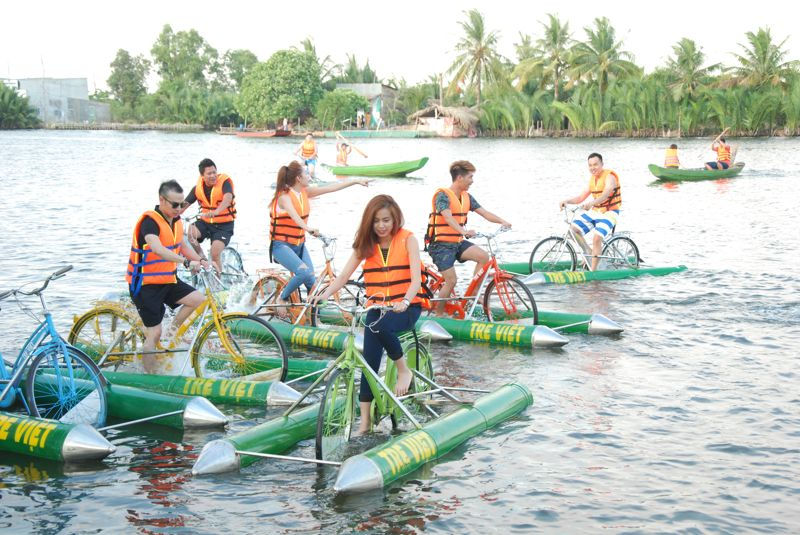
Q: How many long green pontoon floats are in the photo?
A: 12